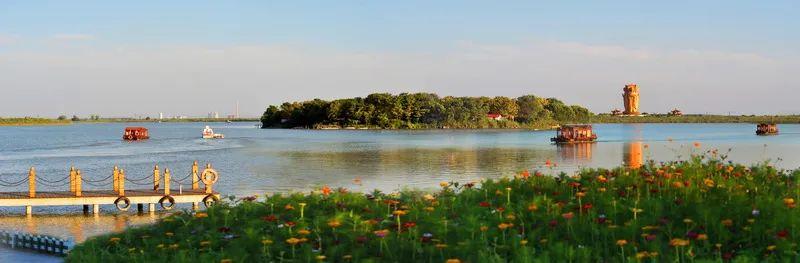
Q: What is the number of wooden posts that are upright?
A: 9